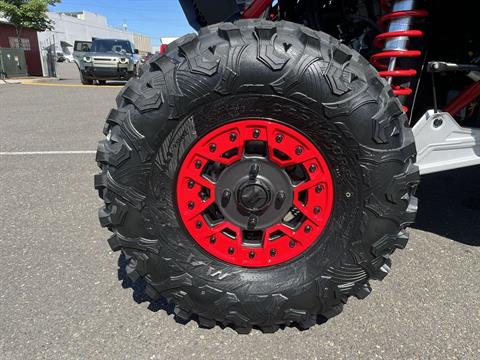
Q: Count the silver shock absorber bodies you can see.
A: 1